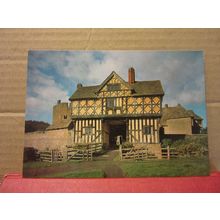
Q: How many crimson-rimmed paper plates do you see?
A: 0